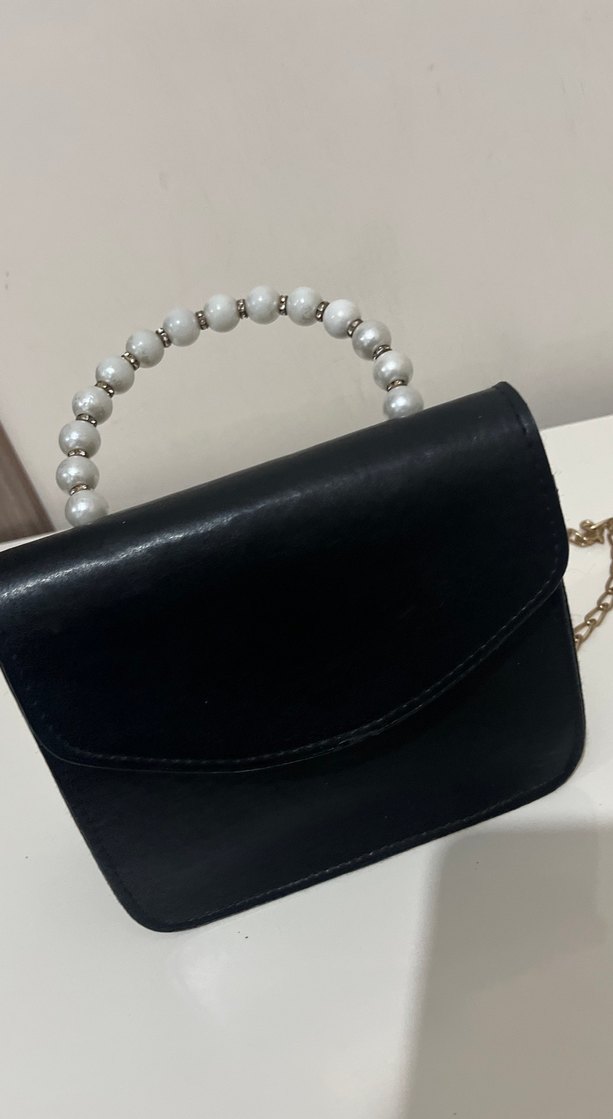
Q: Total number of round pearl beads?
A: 14